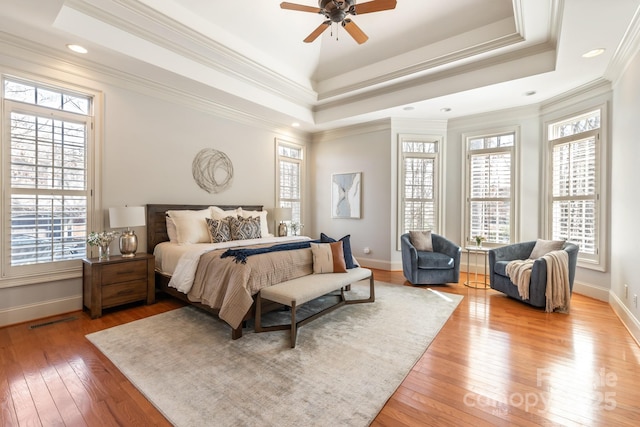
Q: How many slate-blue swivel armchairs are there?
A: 2